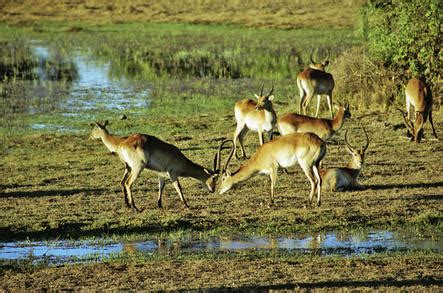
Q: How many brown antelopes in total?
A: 8